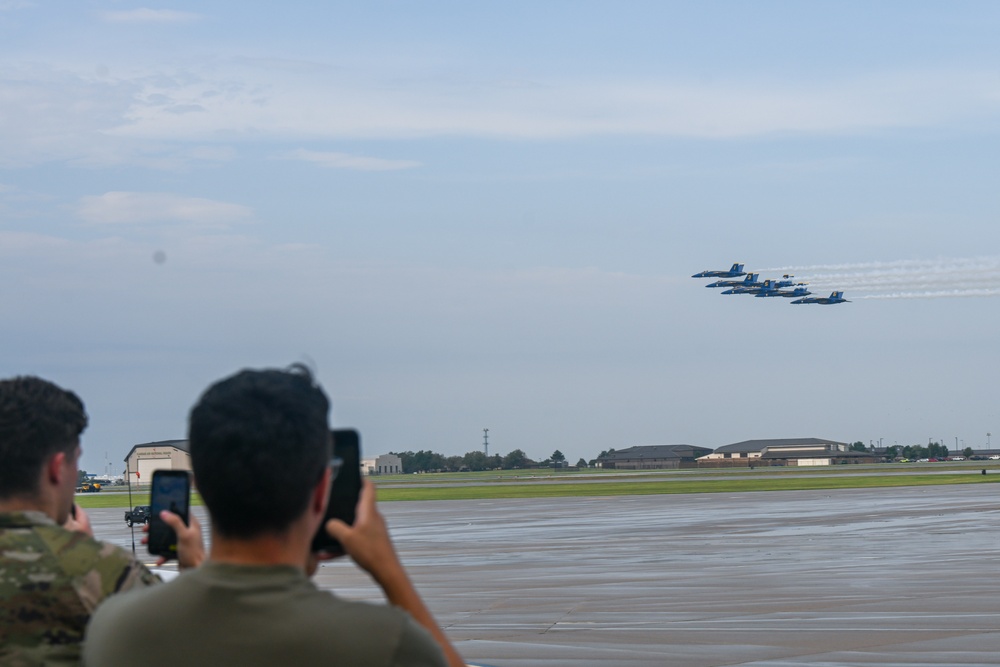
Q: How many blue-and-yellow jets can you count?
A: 6